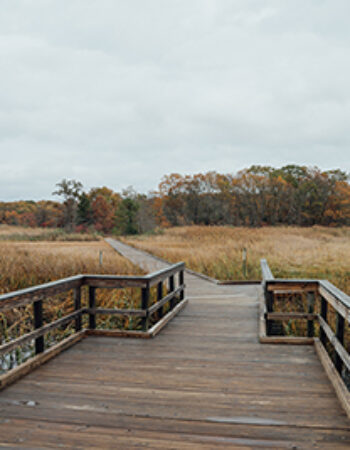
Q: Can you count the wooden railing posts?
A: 11